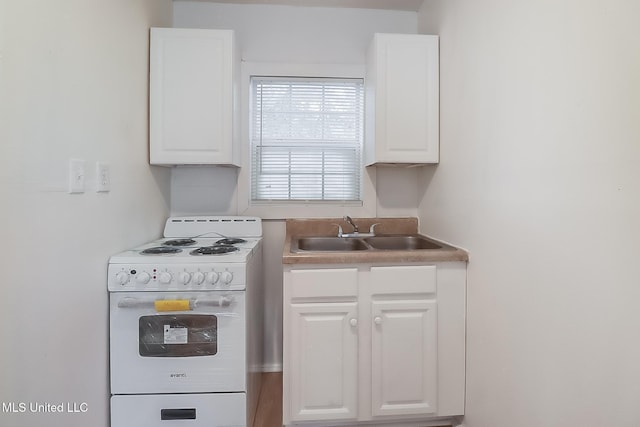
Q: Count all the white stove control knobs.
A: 7